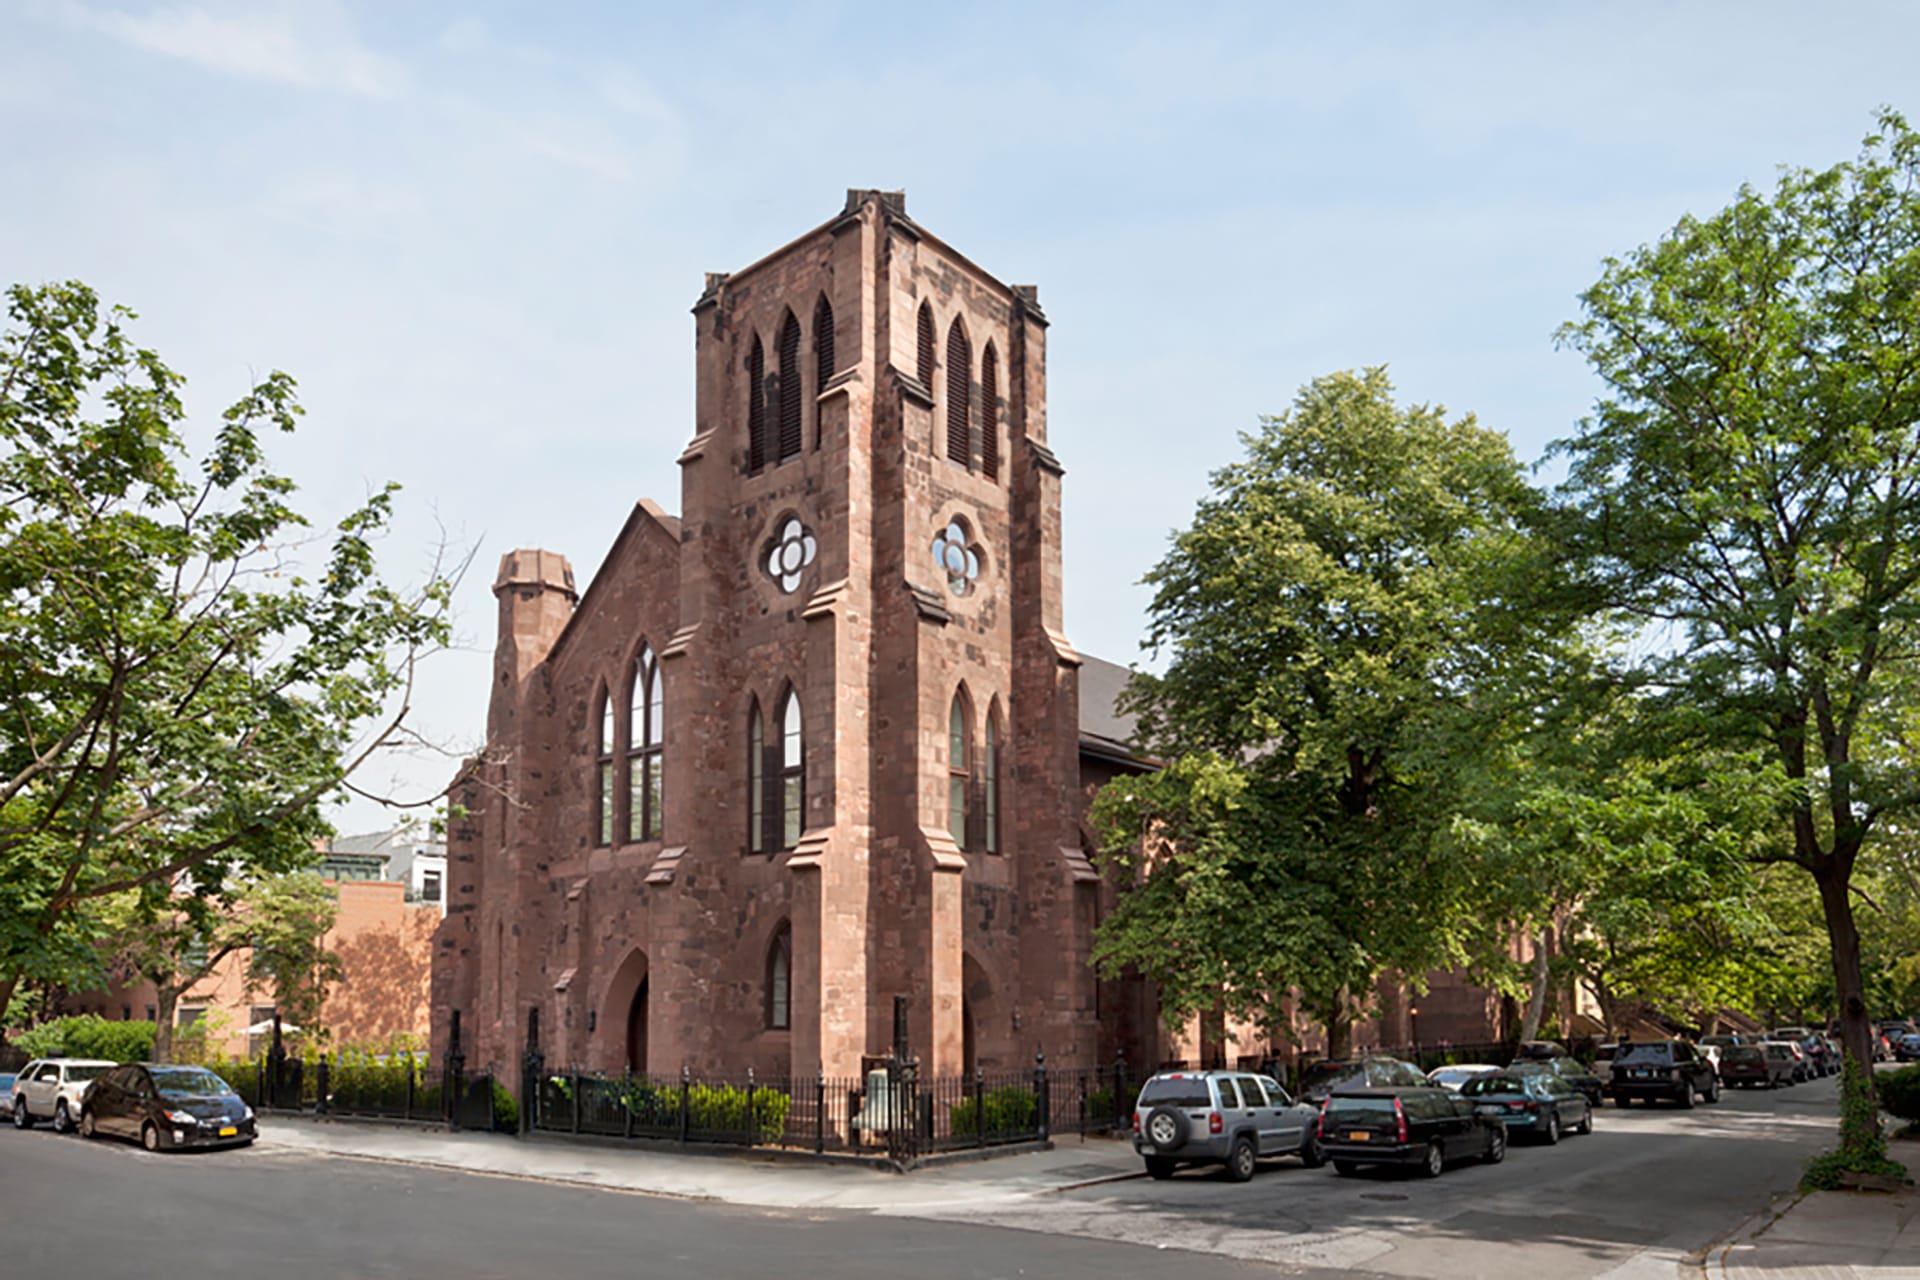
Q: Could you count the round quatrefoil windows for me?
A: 2